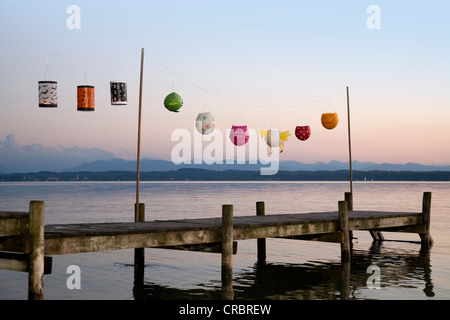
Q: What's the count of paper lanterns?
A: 9